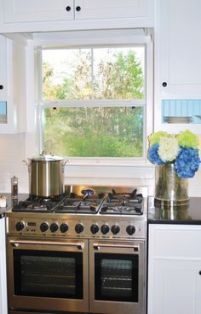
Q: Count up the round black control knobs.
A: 9